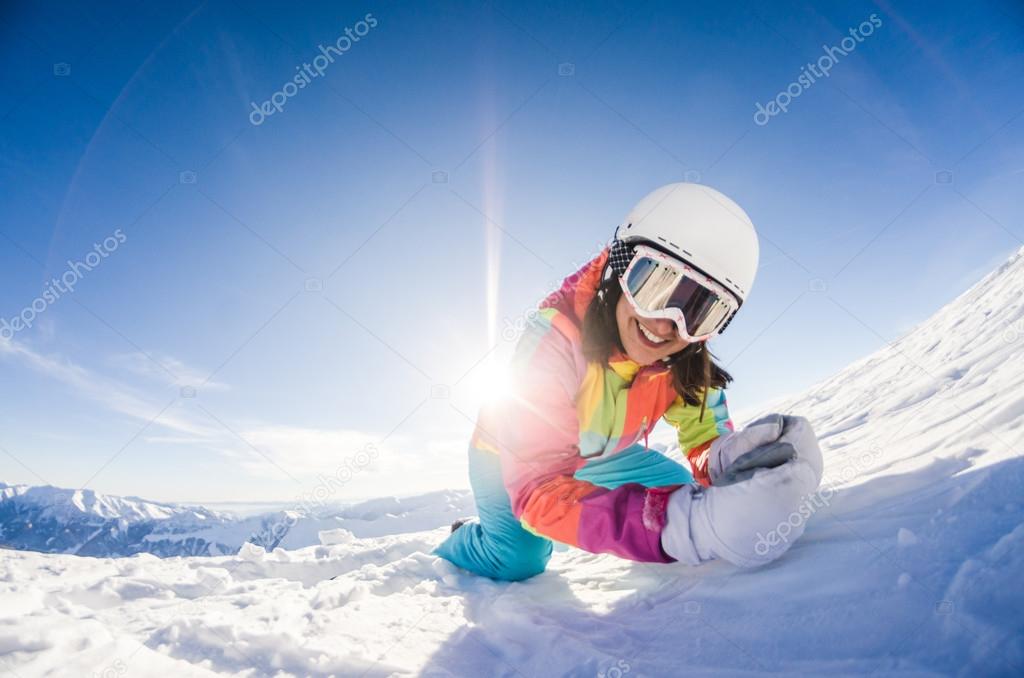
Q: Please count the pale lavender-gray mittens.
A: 2